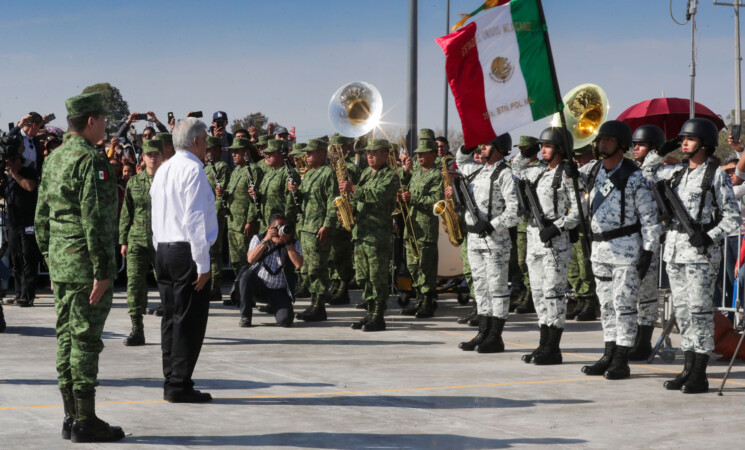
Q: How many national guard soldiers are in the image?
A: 5